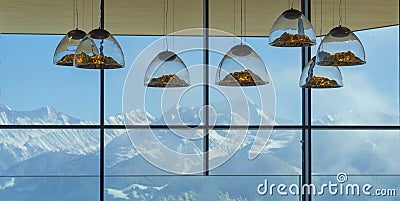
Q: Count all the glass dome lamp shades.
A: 7